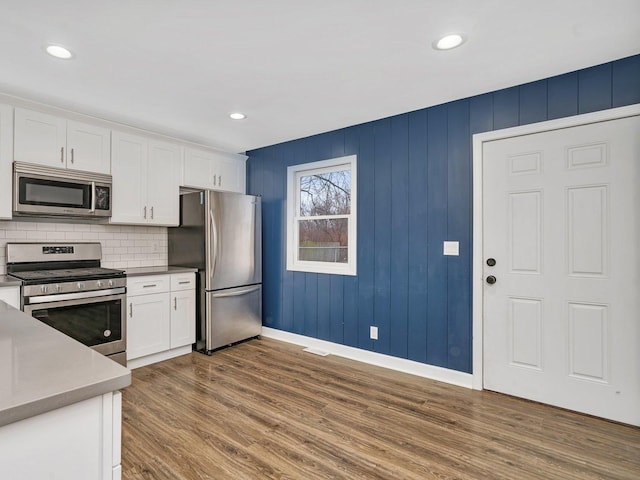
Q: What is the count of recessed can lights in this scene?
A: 3